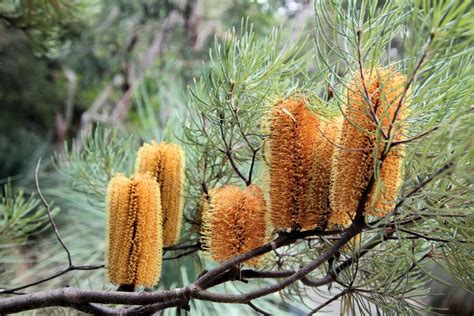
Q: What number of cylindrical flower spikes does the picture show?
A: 6